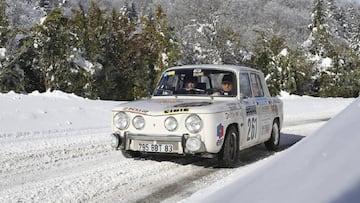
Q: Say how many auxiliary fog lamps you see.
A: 2